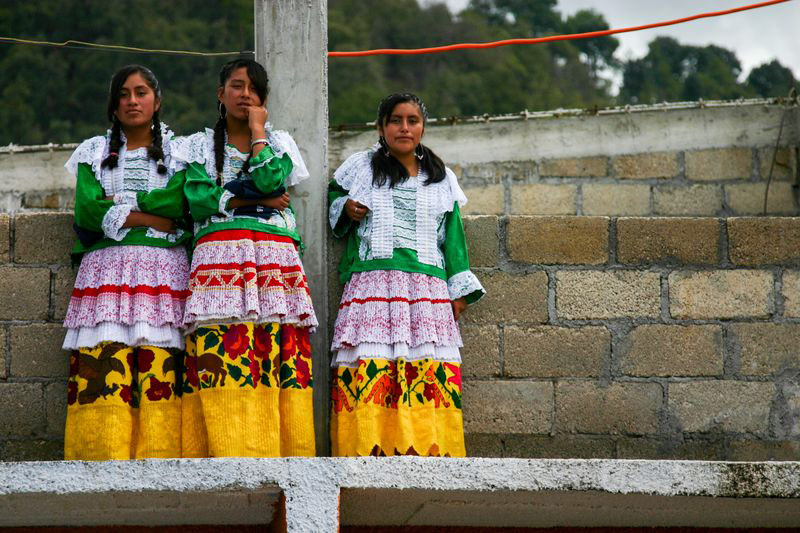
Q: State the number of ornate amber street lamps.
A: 0